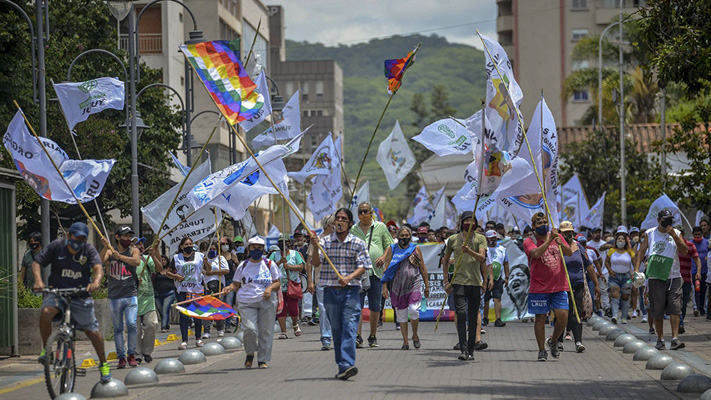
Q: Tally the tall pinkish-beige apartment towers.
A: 1